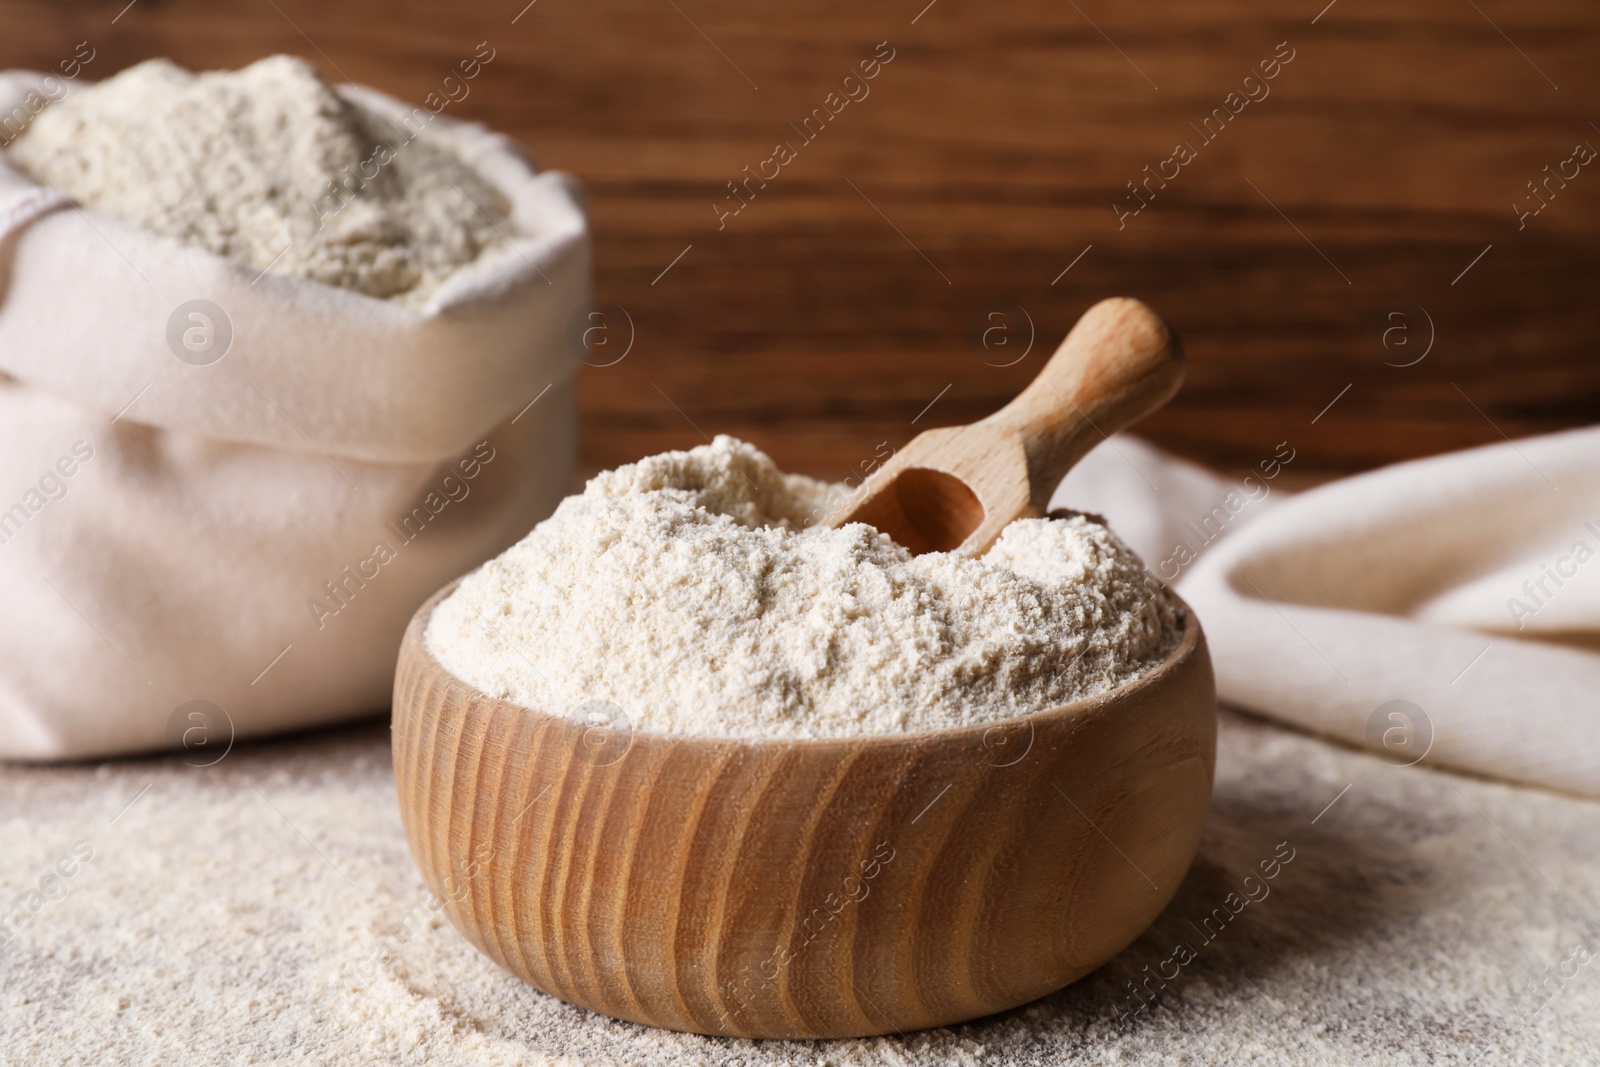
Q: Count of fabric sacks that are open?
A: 1